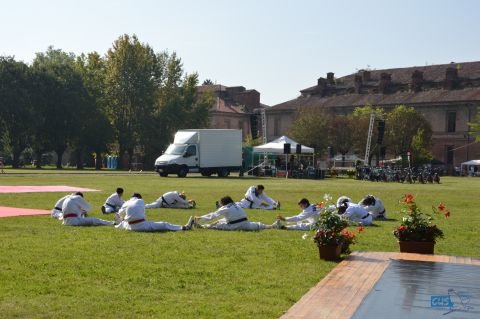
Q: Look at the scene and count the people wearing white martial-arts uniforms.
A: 11